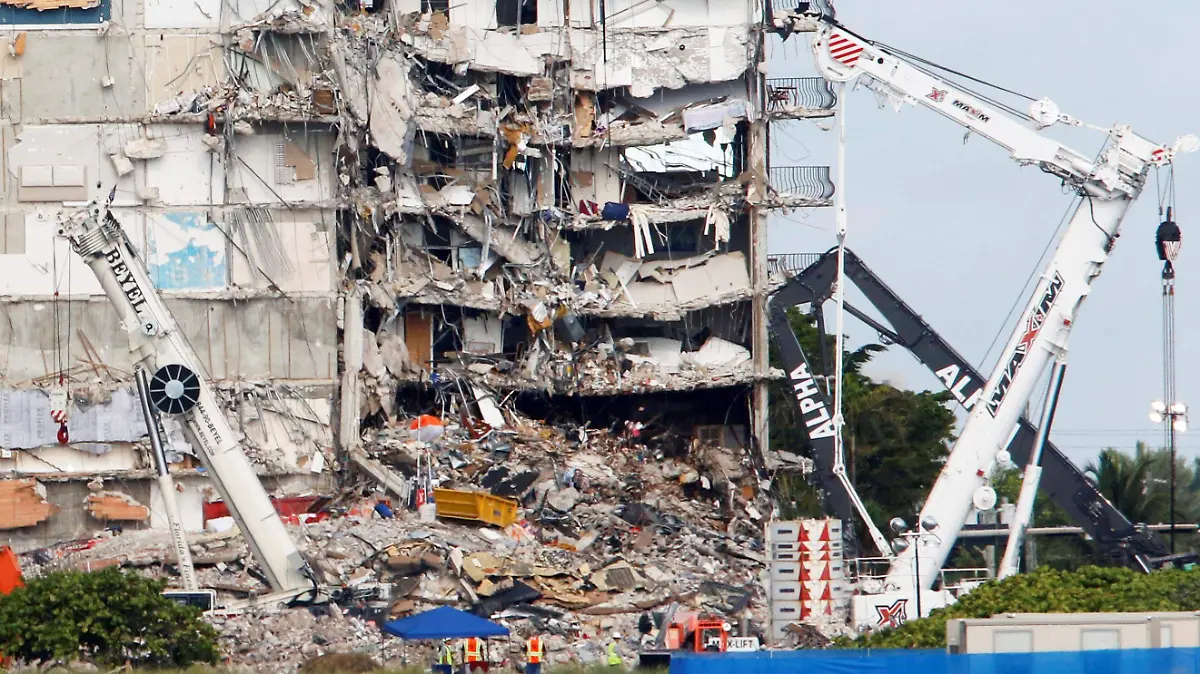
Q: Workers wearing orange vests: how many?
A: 2